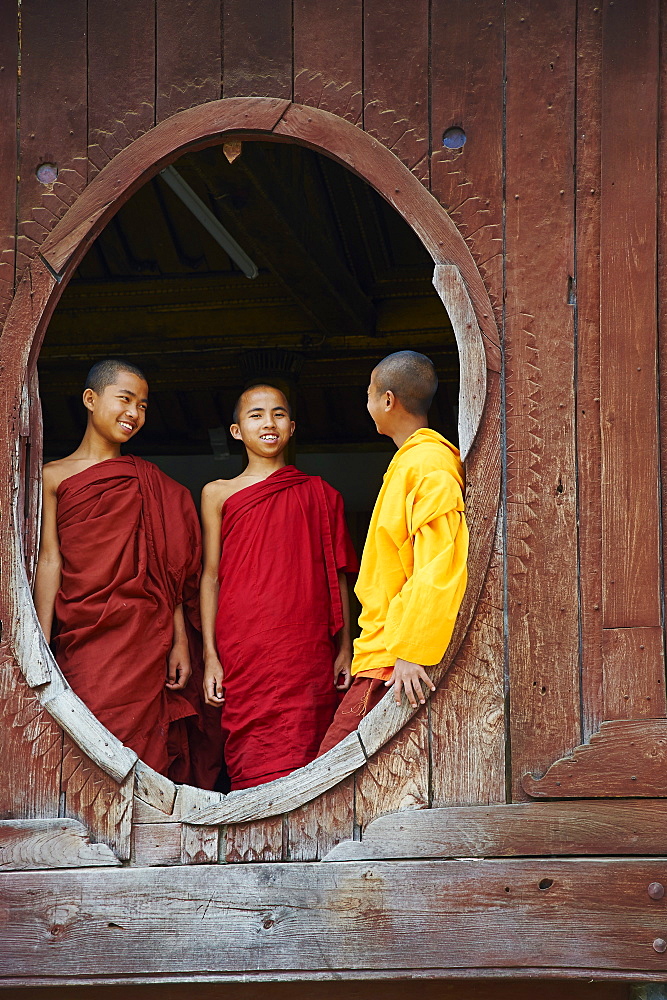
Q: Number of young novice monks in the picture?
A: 3